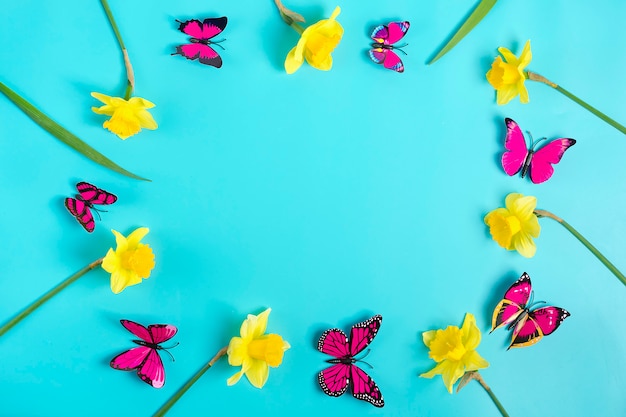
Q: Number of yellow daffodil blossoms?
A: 7